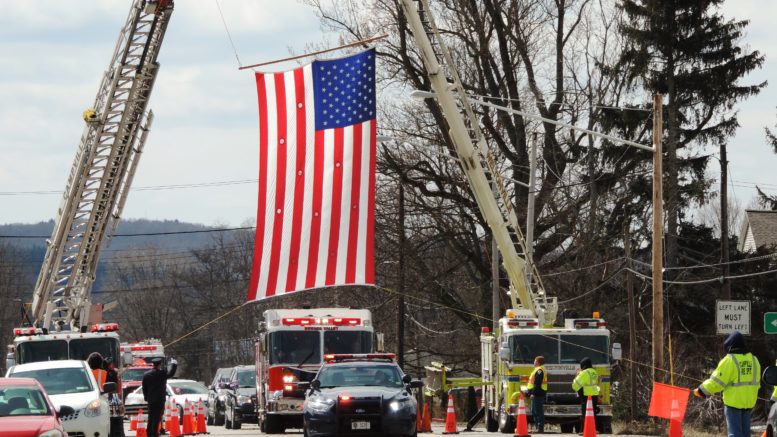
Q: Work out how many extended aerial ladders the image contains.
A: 2